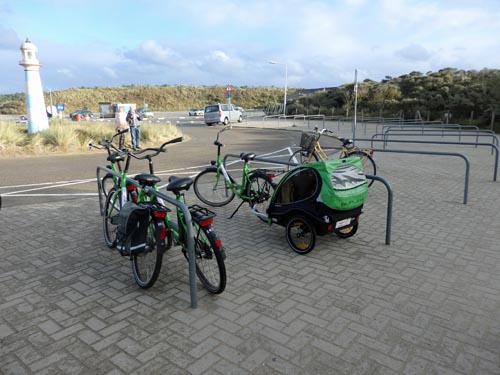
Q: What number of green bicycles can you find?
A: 4